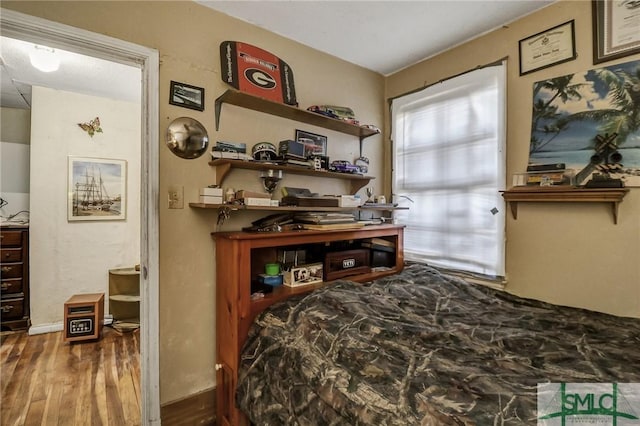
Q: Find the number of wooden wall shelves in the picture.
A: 4